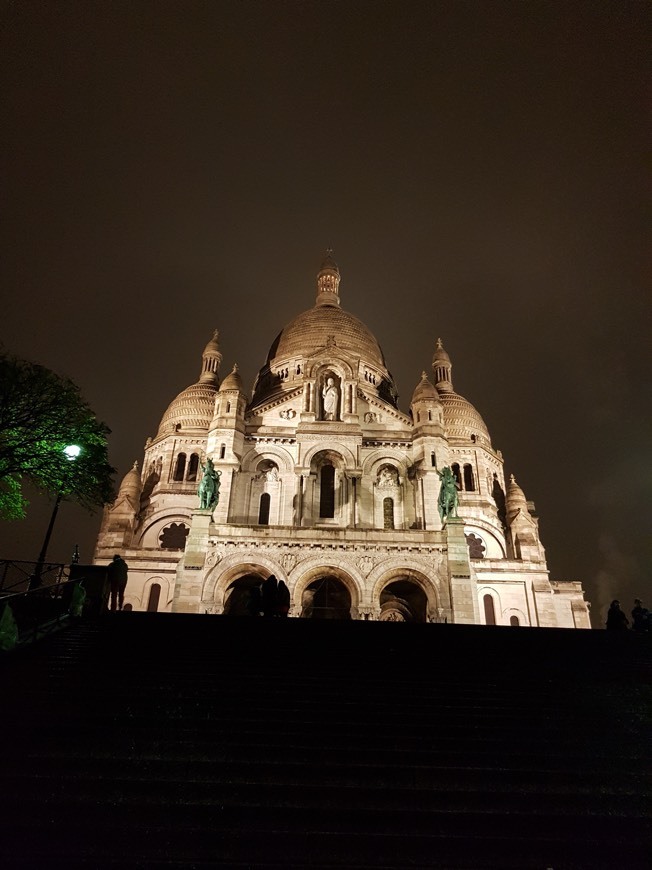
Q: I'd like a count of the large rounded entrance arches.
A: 3